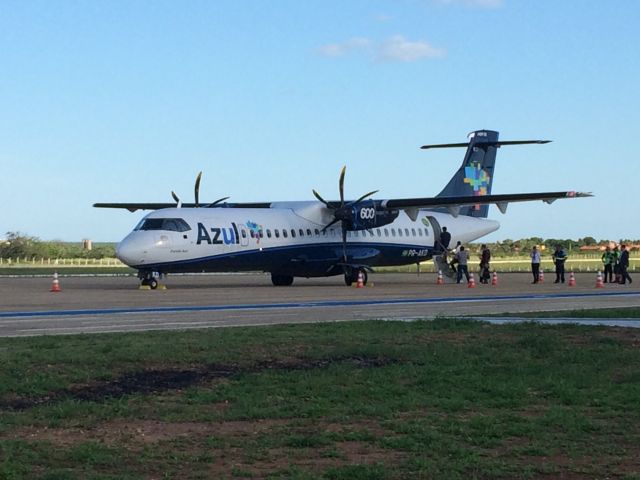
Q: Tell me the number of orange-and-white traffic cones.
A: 8